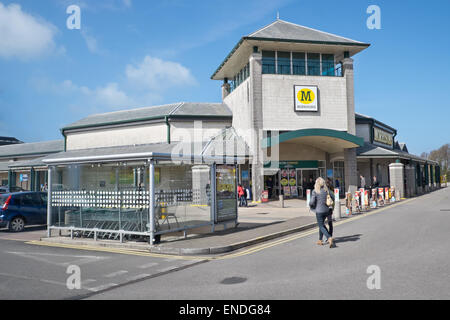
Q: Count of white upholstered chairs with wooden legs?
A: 0